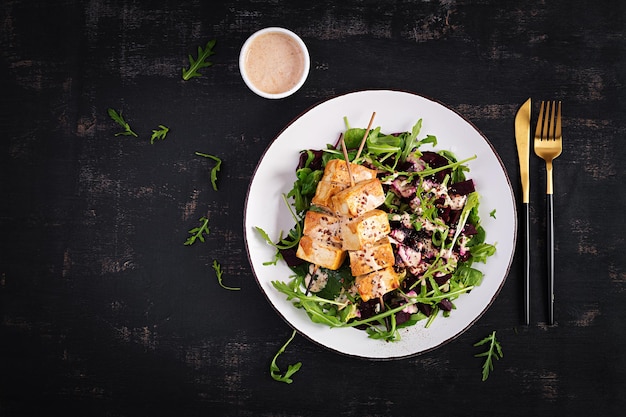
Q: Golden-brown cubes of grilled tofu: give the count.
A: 8